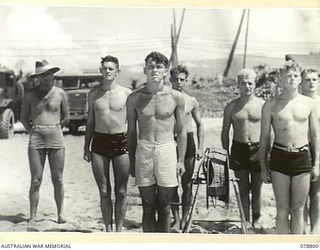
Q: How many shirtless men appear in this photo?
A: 7